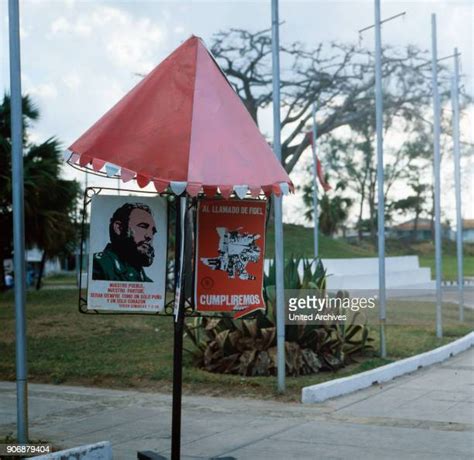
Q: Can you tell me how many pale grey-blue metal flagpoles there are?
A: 6